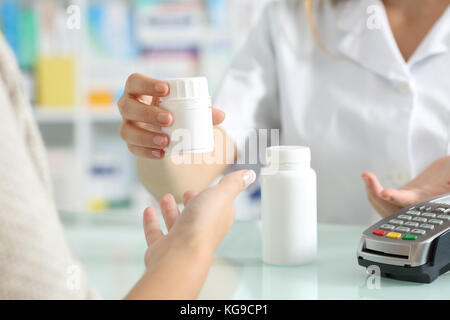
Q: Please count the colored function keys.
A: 3